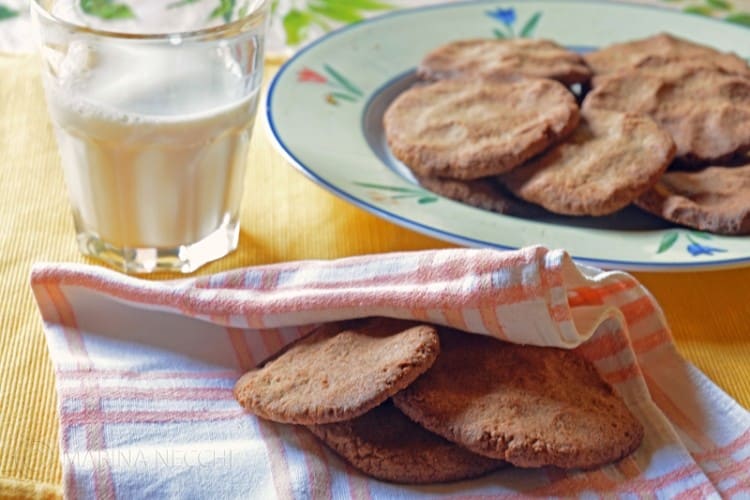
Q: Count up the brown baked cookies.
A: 10